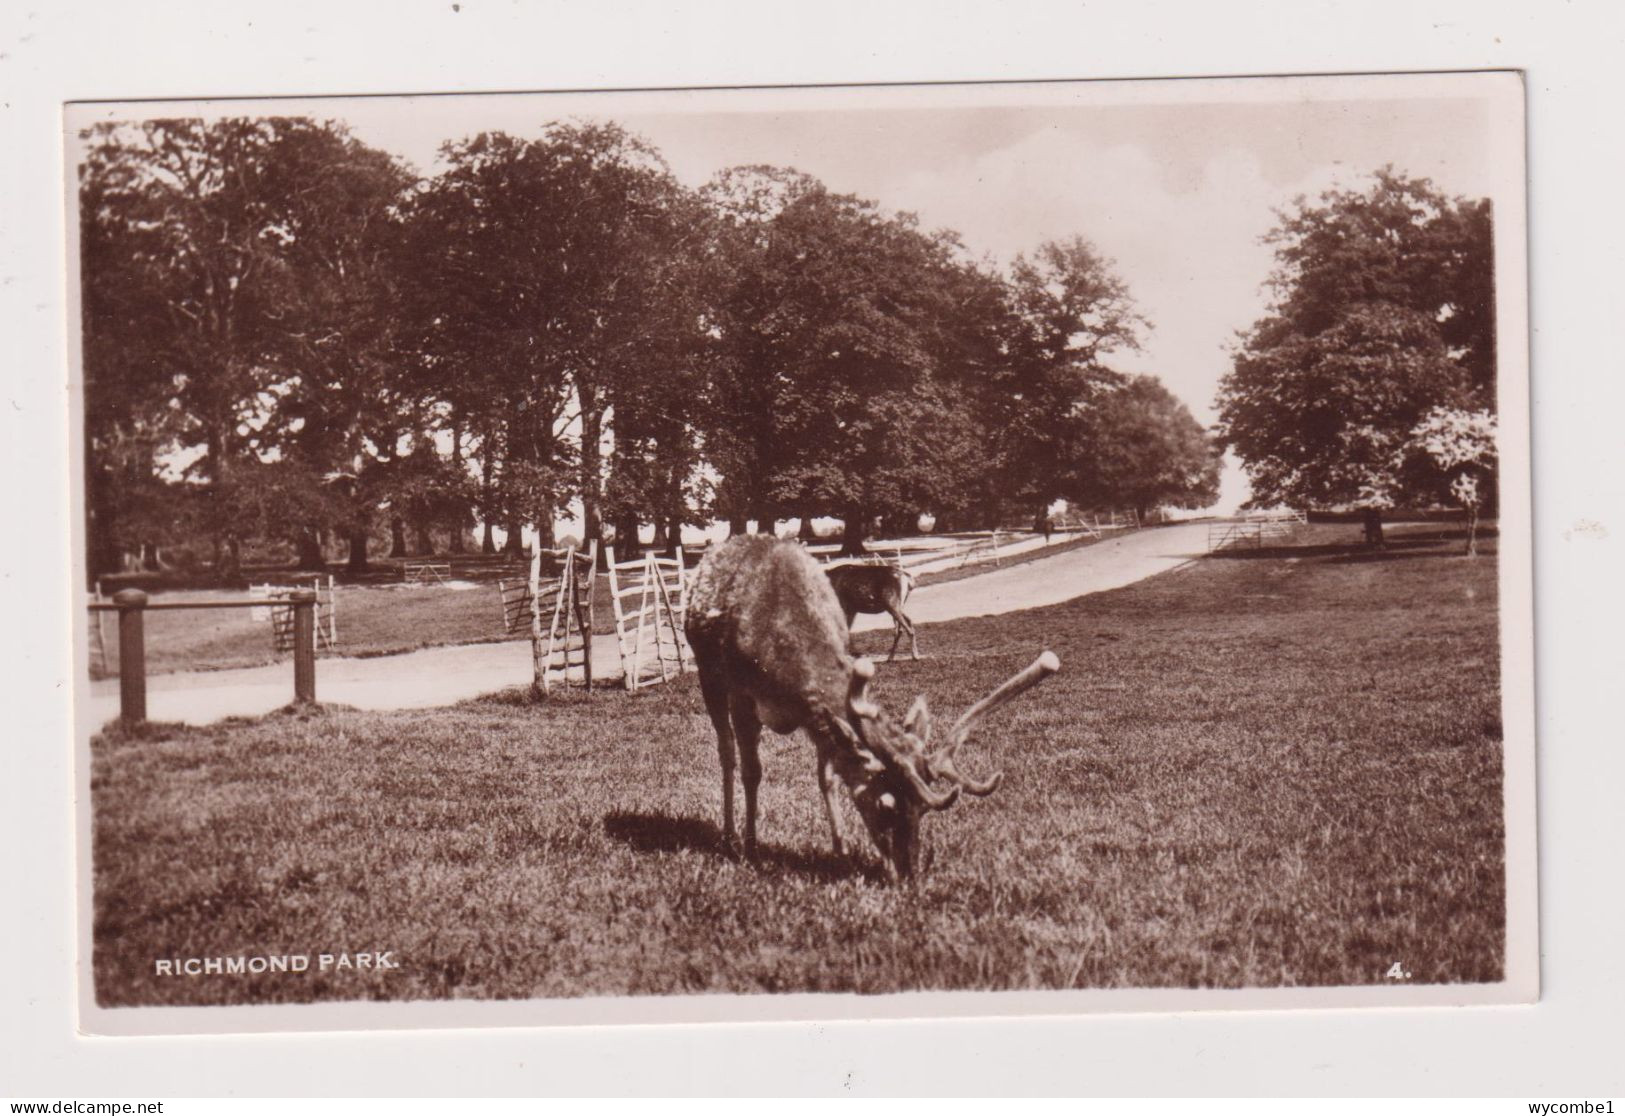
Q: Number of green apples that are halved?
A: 0